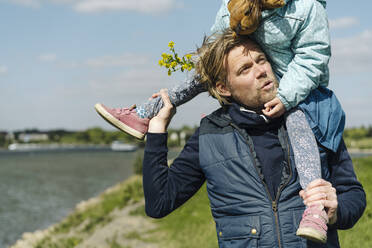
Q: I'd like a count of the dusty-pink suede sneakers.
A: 2